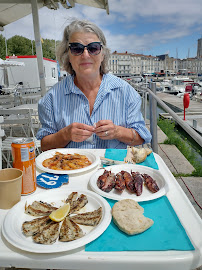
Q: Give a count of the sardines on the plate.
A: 6